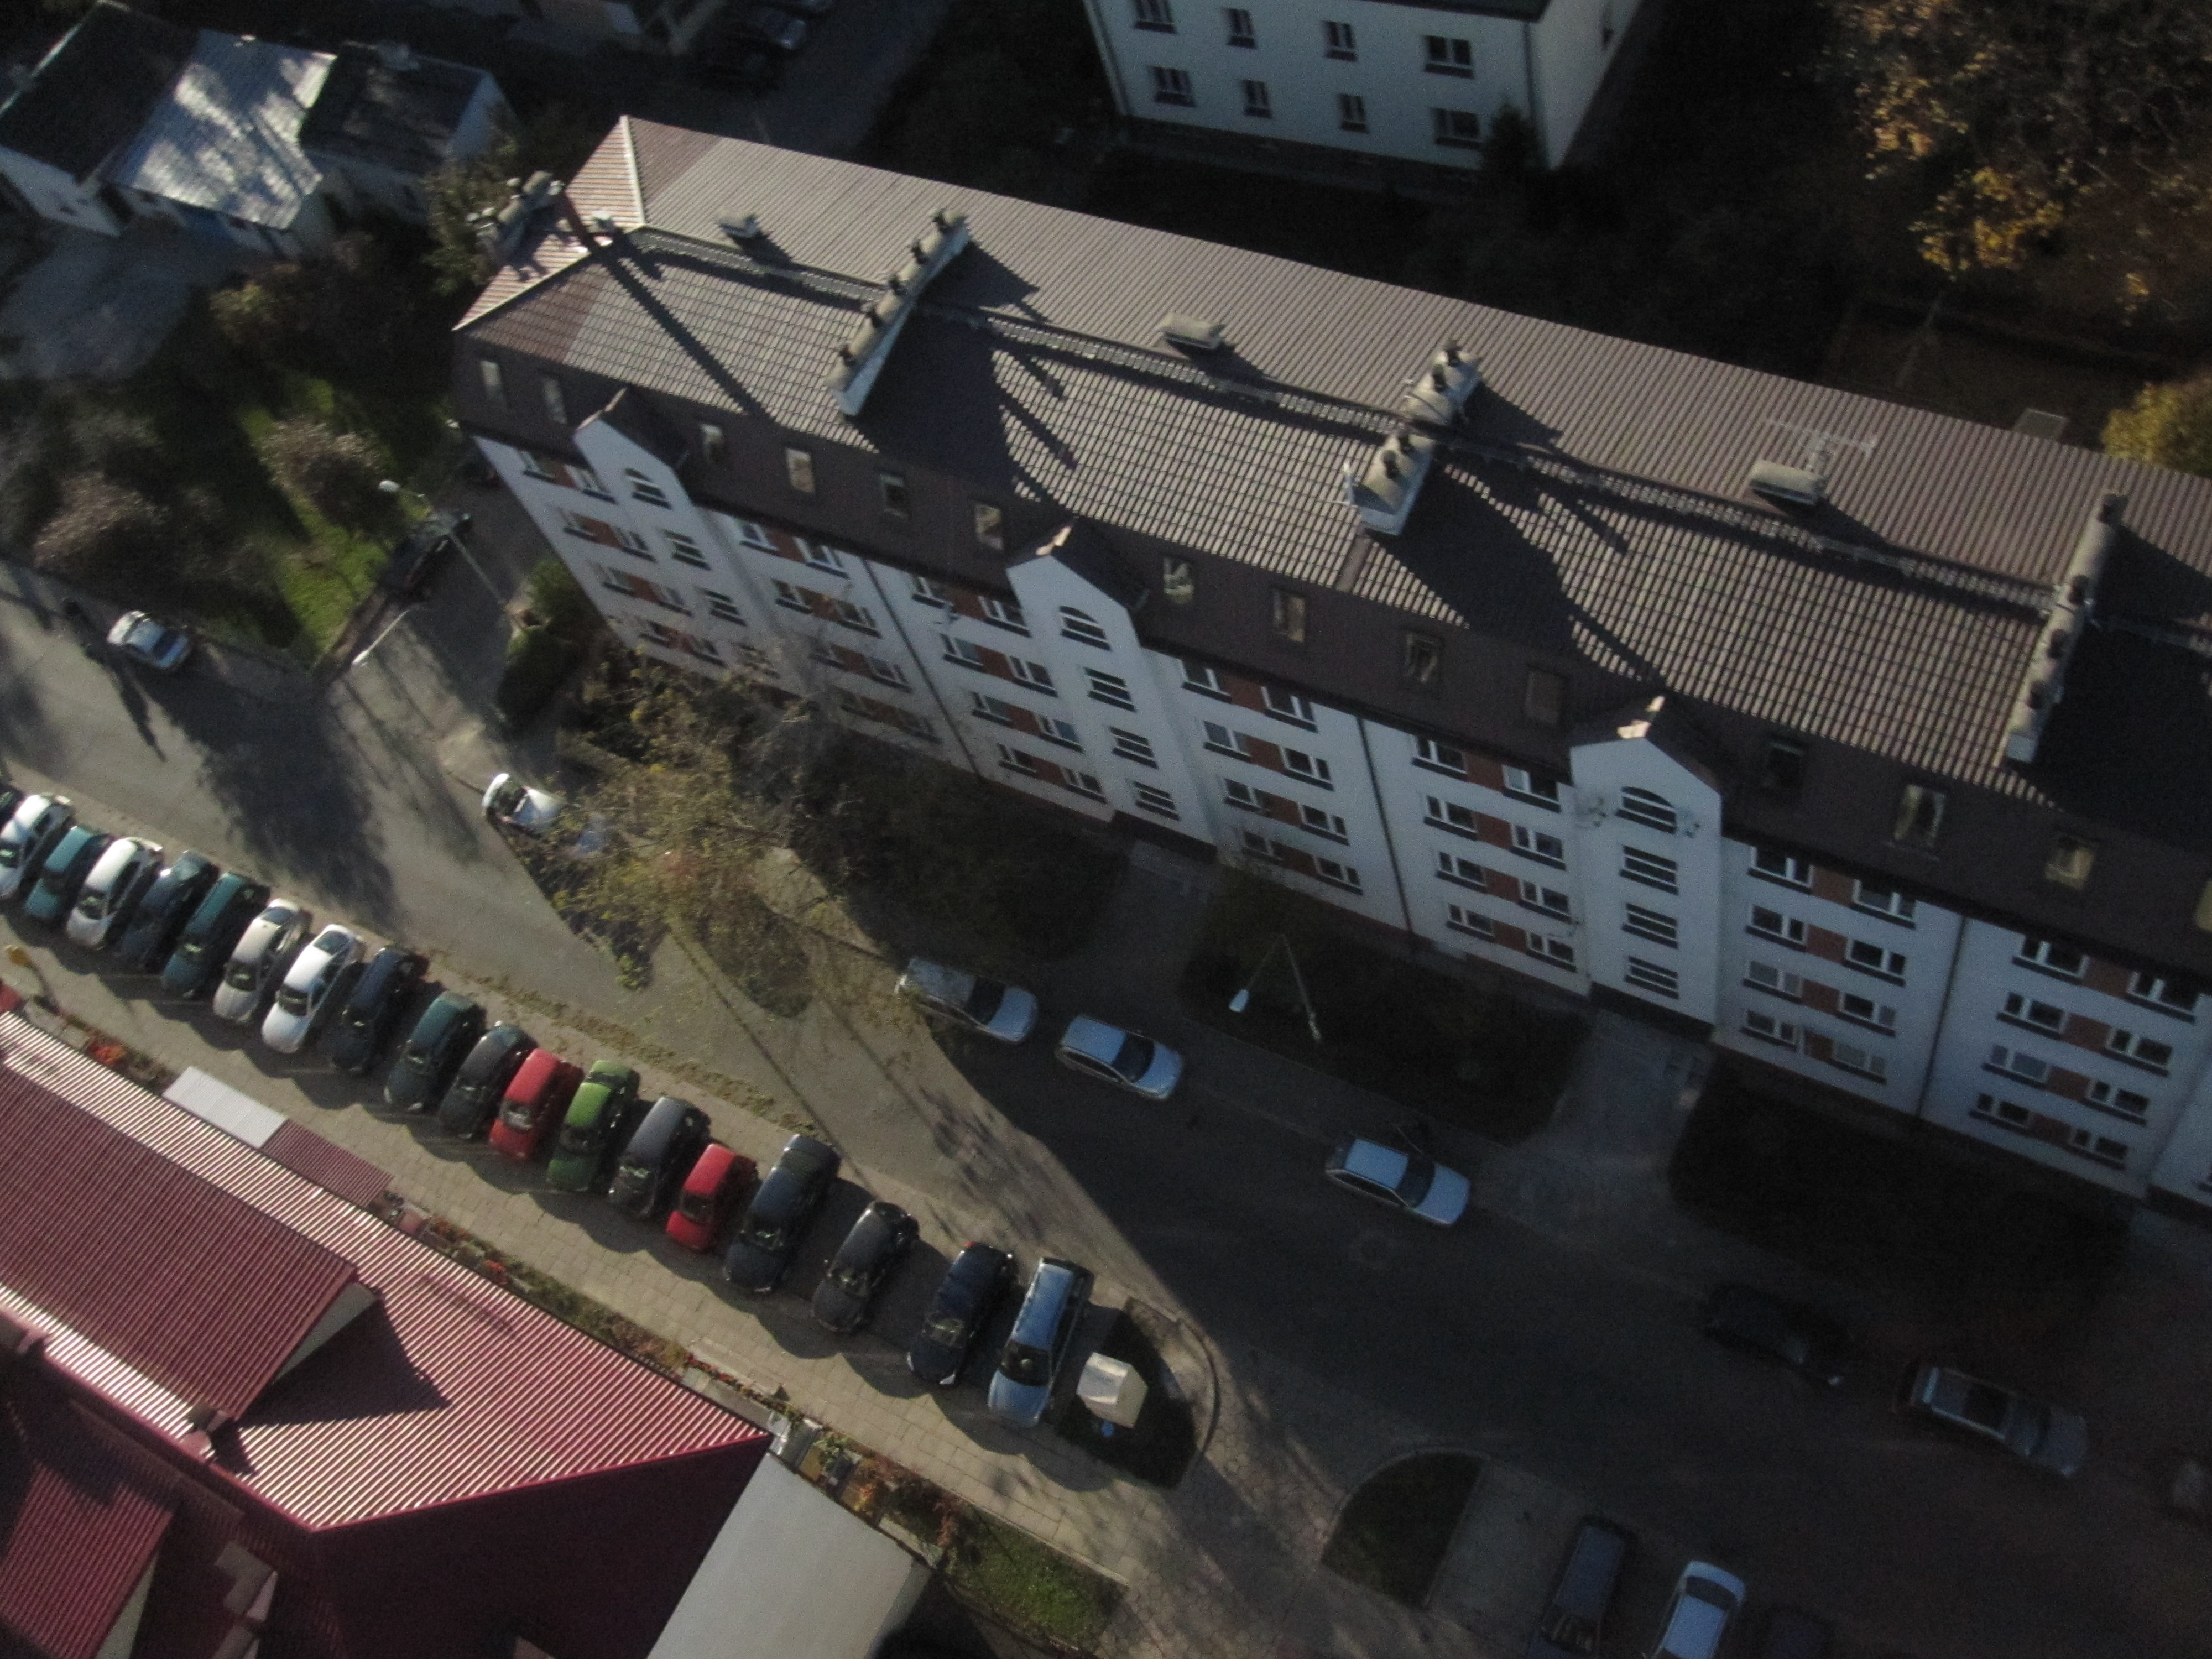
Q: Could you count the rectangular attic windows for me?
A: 14